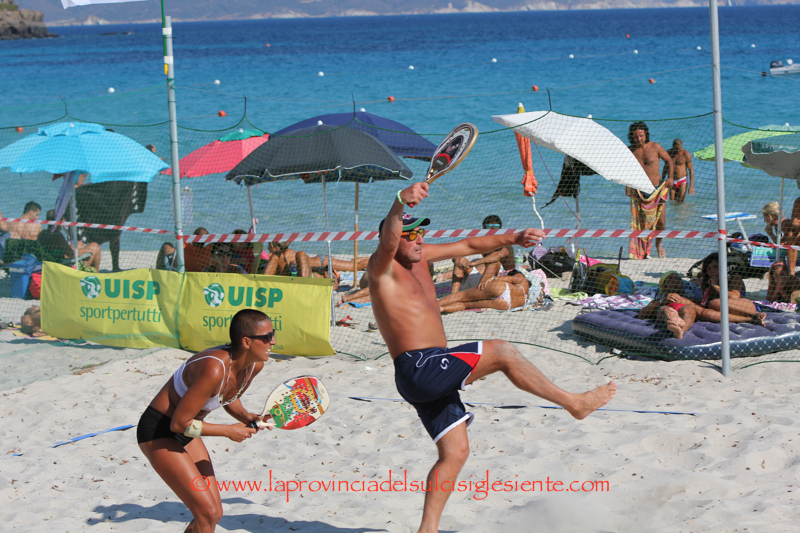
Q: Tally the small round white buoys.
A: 9